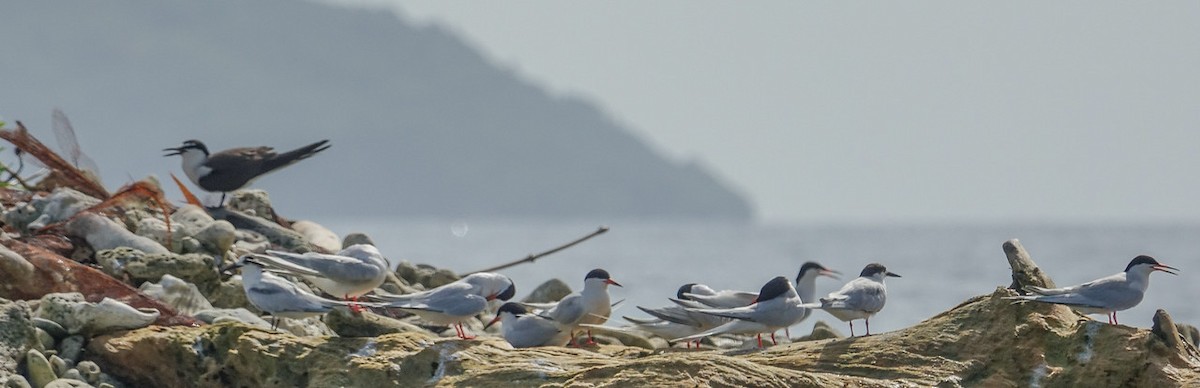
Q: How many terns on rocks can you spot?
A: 11